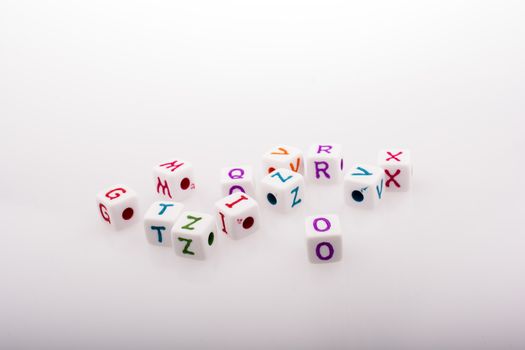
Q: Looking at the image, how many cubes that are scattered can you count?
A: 12